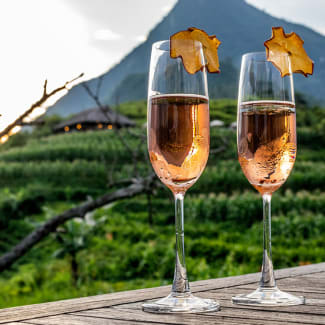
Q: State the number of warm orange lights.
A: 4